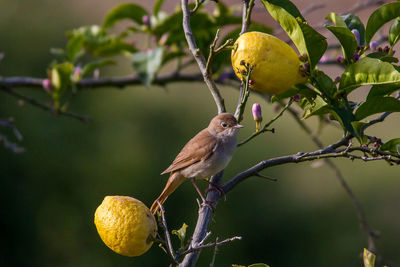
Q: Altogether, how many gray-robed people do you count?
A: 0